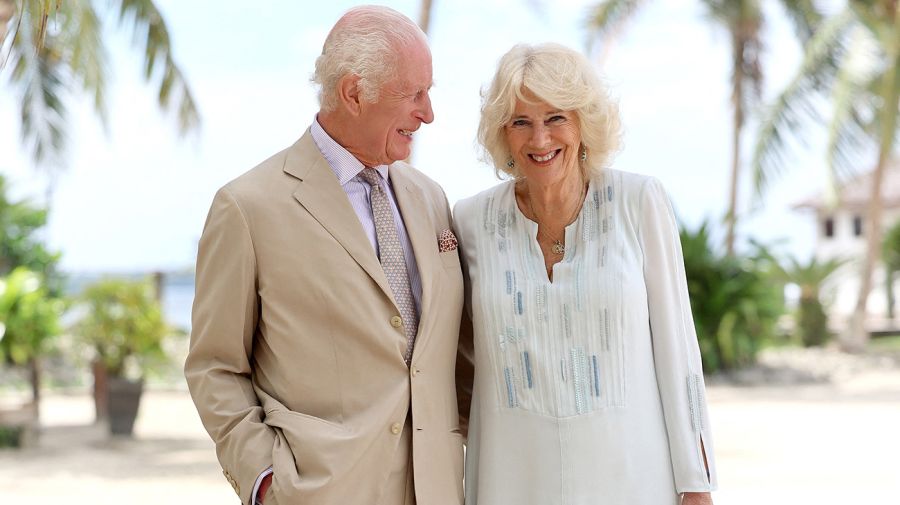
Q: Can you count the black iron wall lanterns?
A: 0